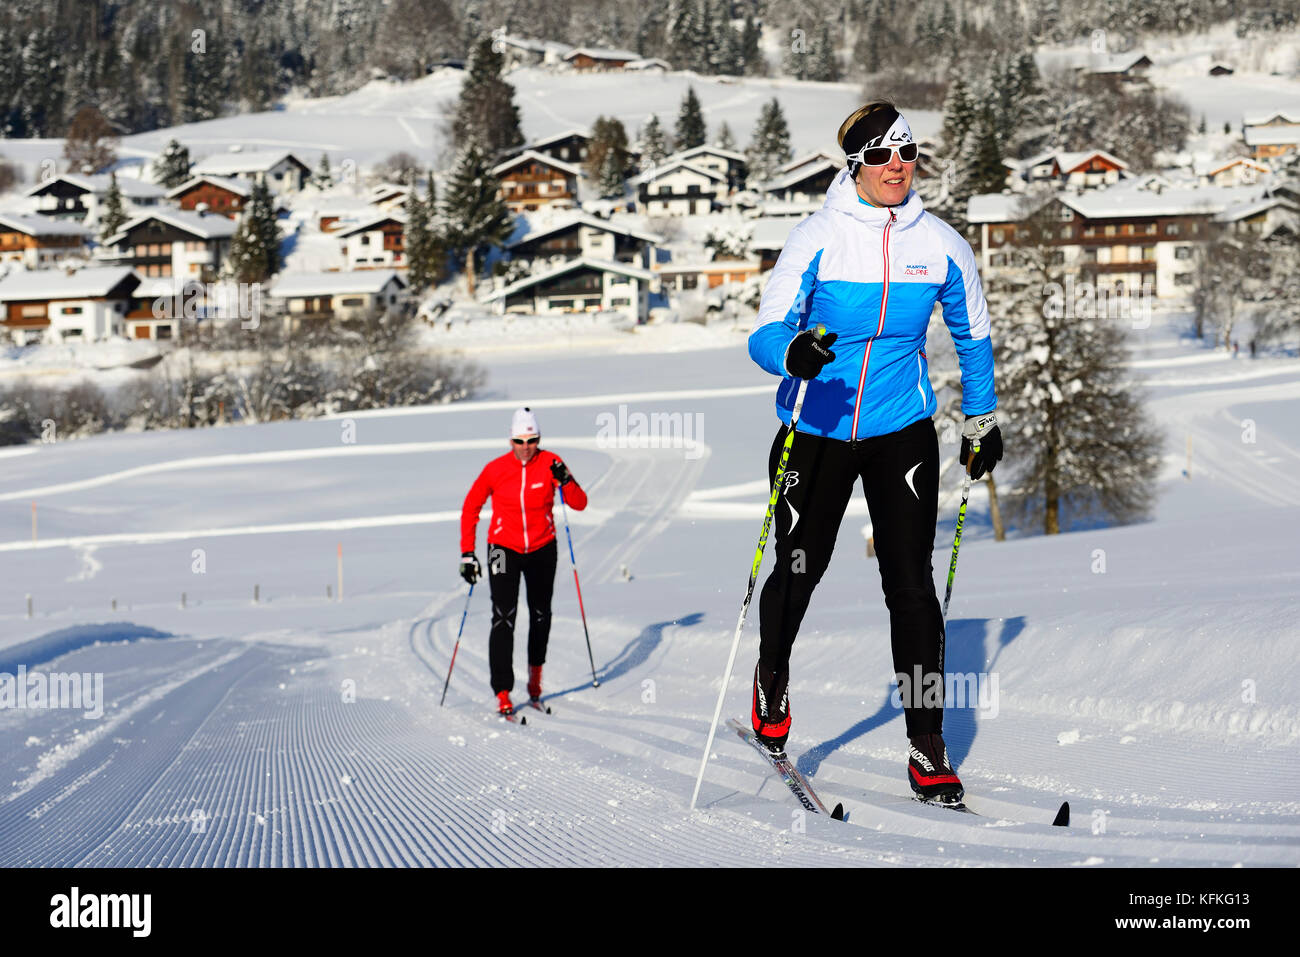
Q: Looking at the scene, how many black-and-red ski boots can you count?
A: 2